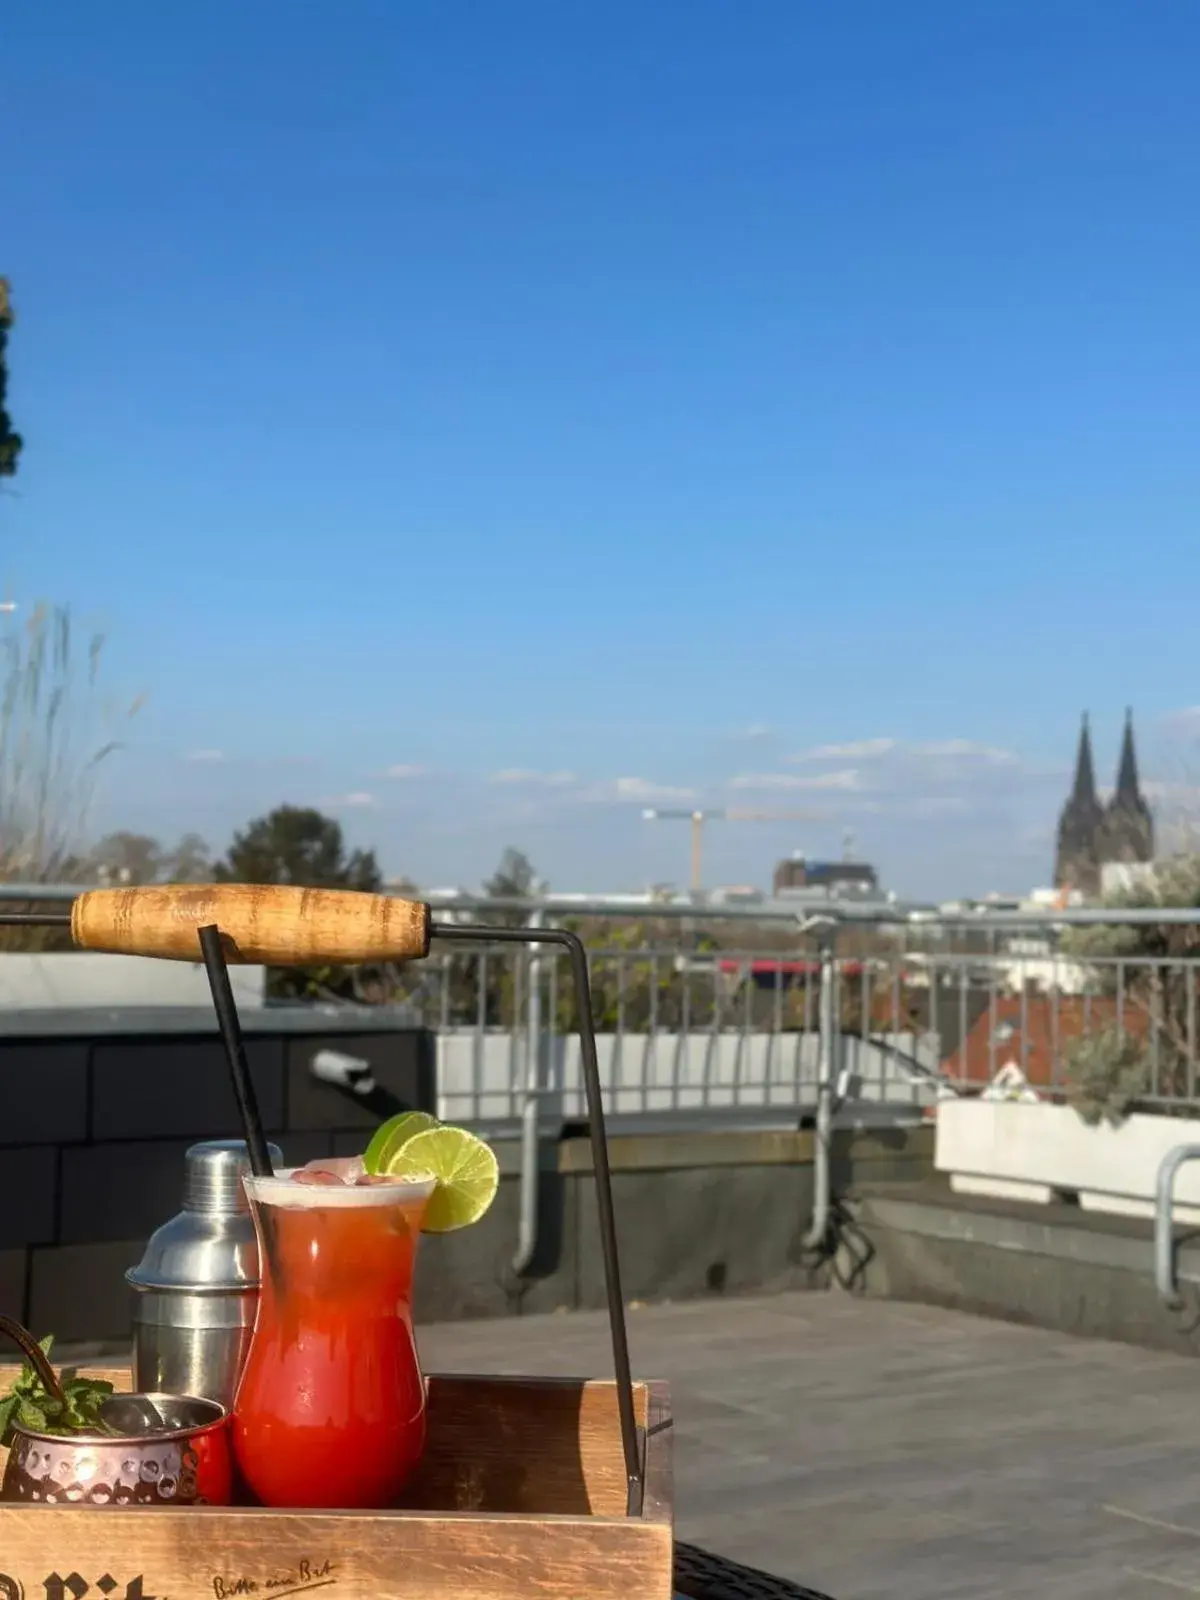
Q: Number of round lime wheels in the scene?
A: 2